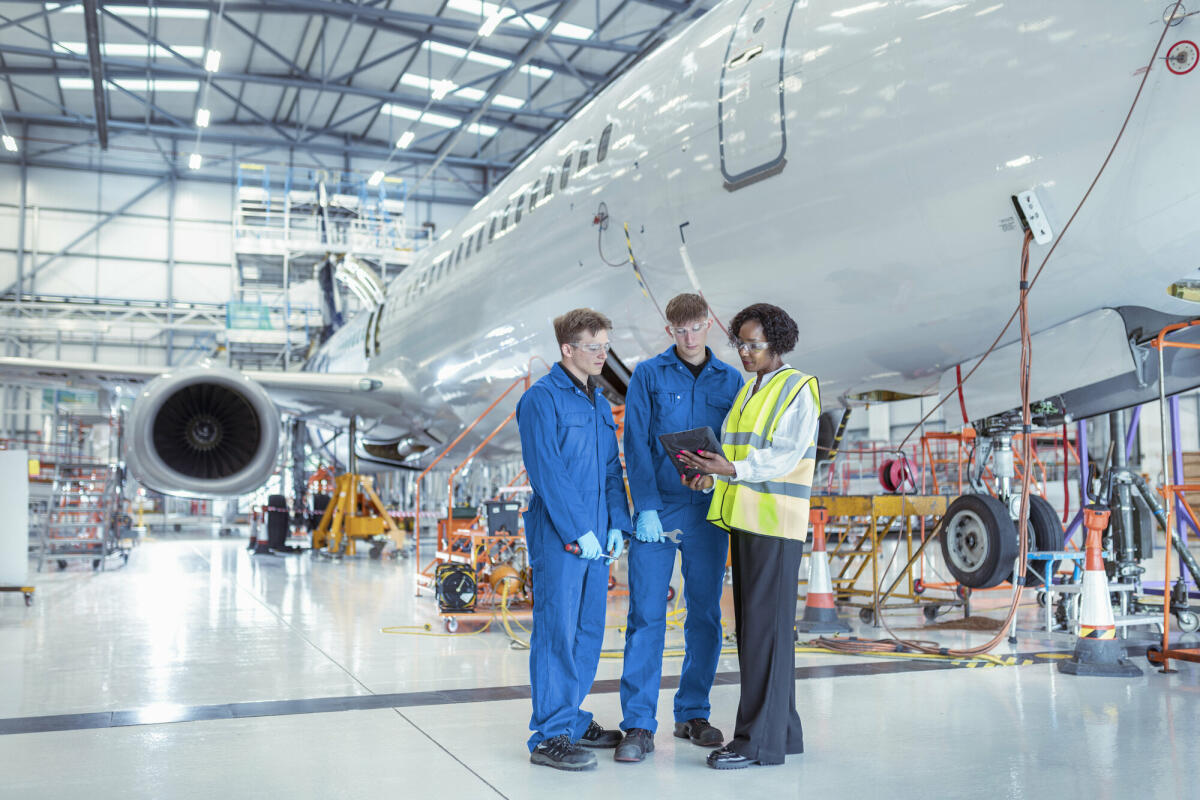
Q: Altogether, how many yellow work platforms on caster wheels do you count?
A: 1